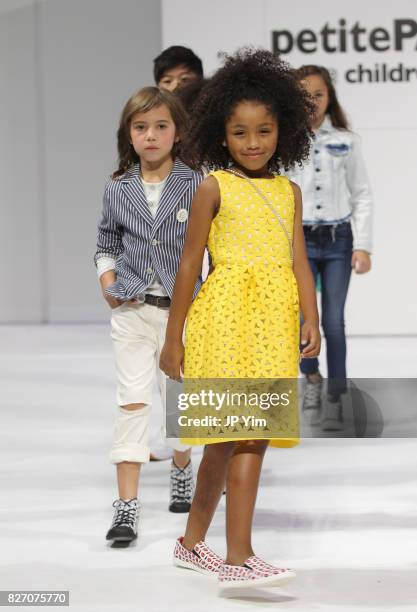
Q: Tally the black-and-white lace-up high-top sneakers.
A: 2